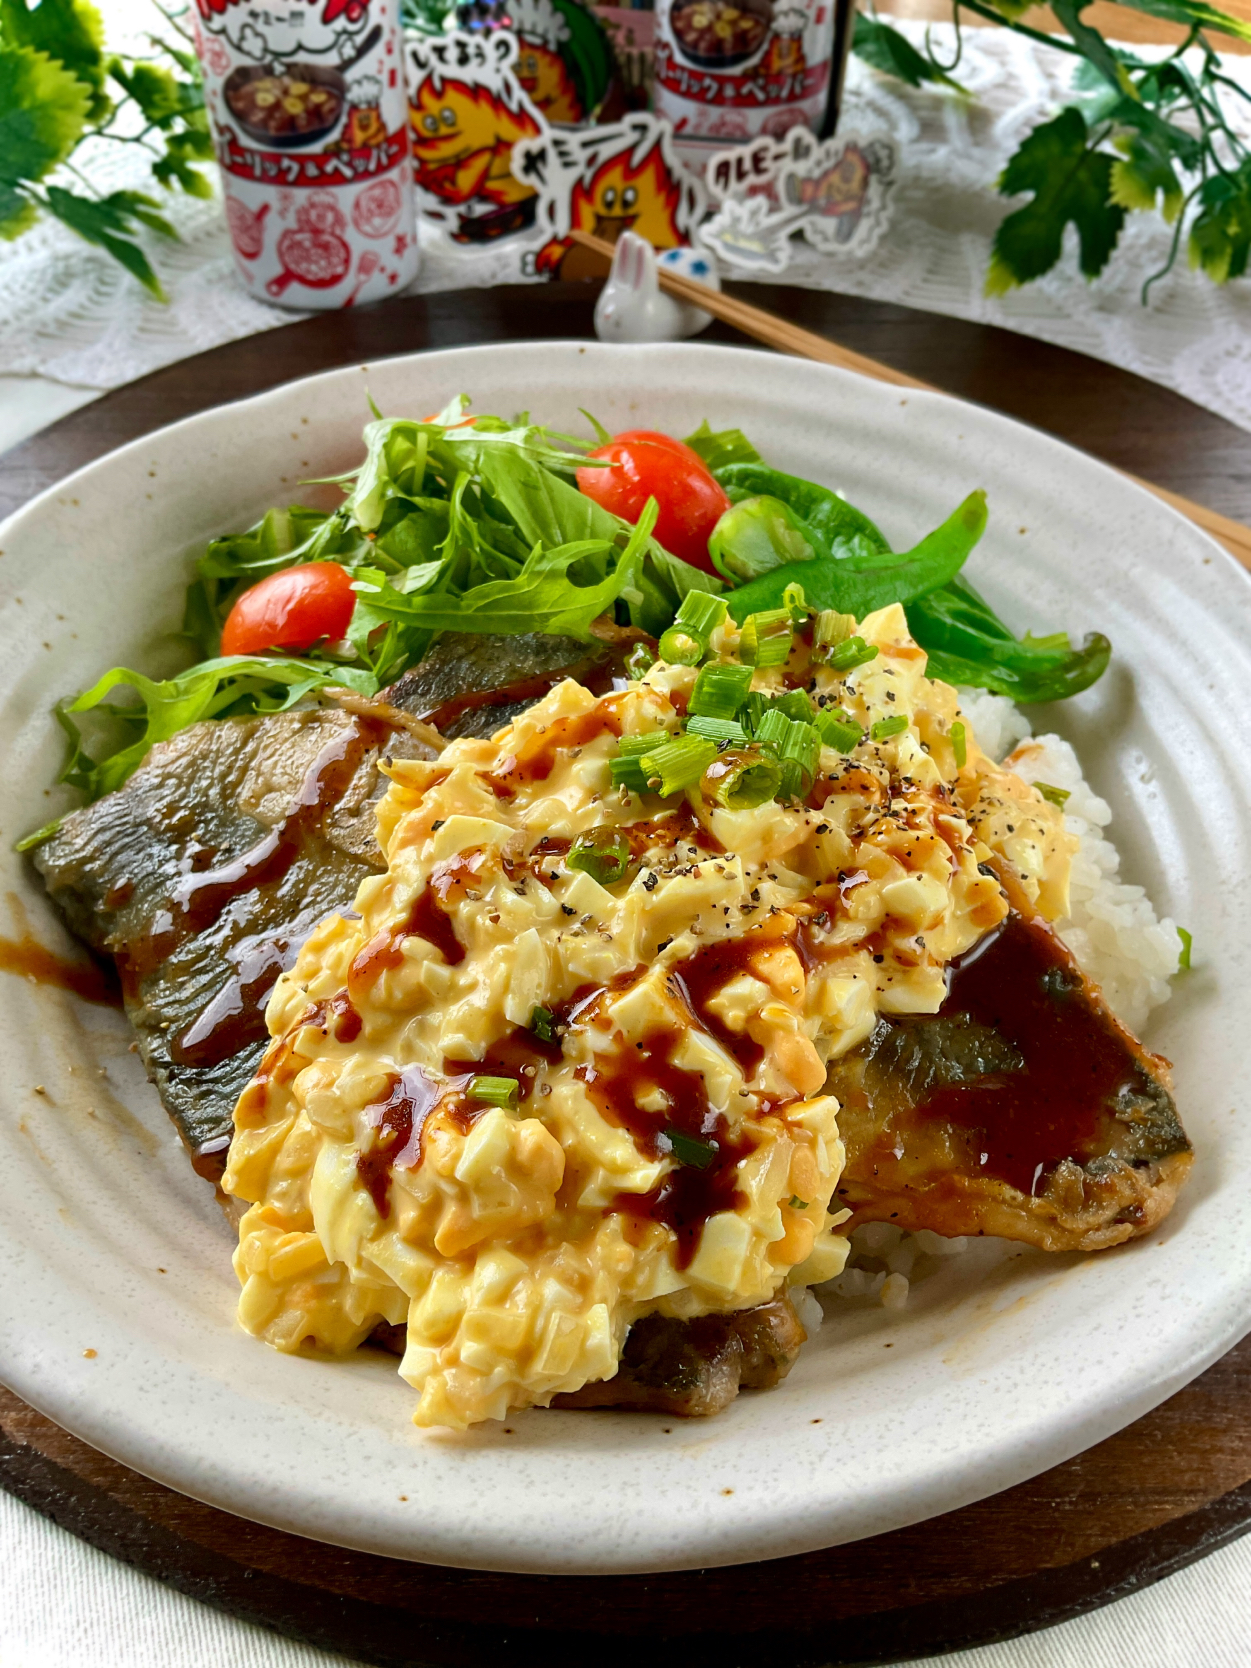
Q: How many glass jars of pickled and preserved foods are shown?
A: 0